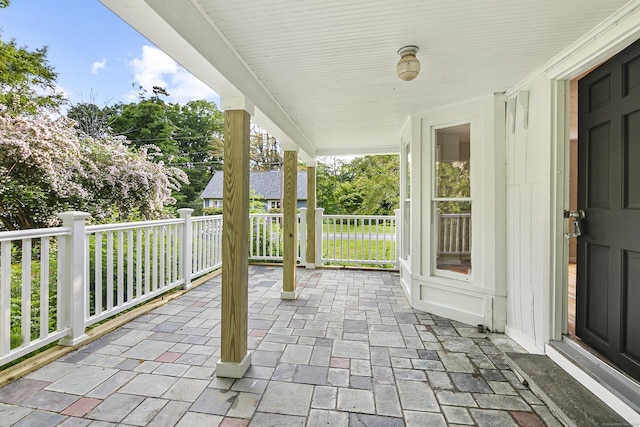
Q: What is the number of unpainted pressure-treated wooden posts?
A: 3